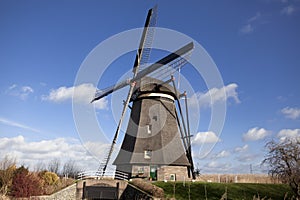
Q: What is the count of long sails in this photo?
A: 4